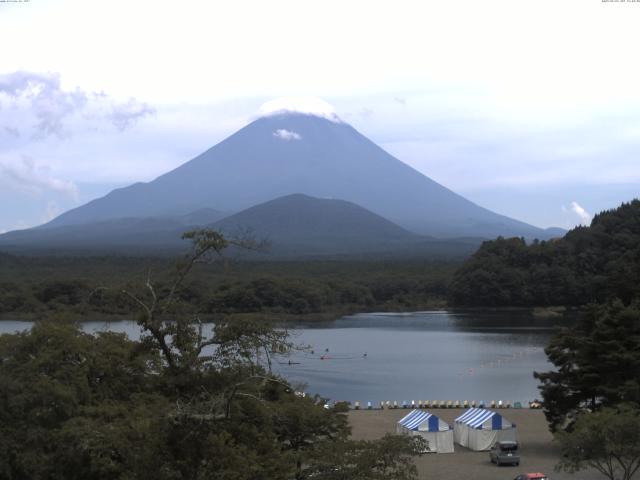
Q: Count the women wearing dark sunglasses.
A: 0